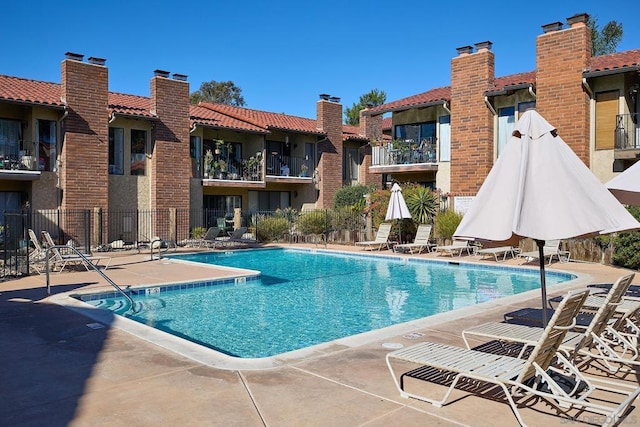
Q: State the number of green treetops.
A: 3